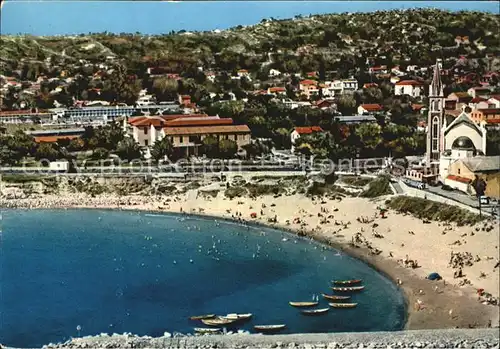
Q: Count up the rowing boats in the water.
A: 11